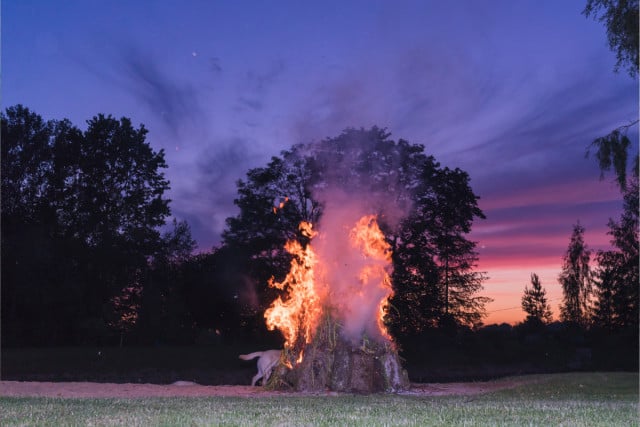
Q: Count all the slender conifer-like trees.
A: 2